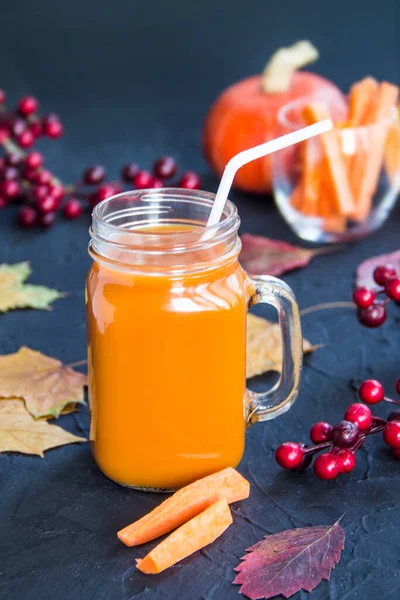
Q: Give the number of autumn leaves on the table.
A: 7